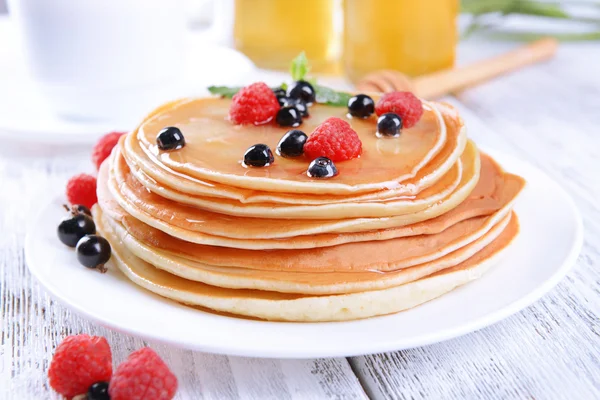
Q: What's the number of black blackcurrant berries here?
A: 14